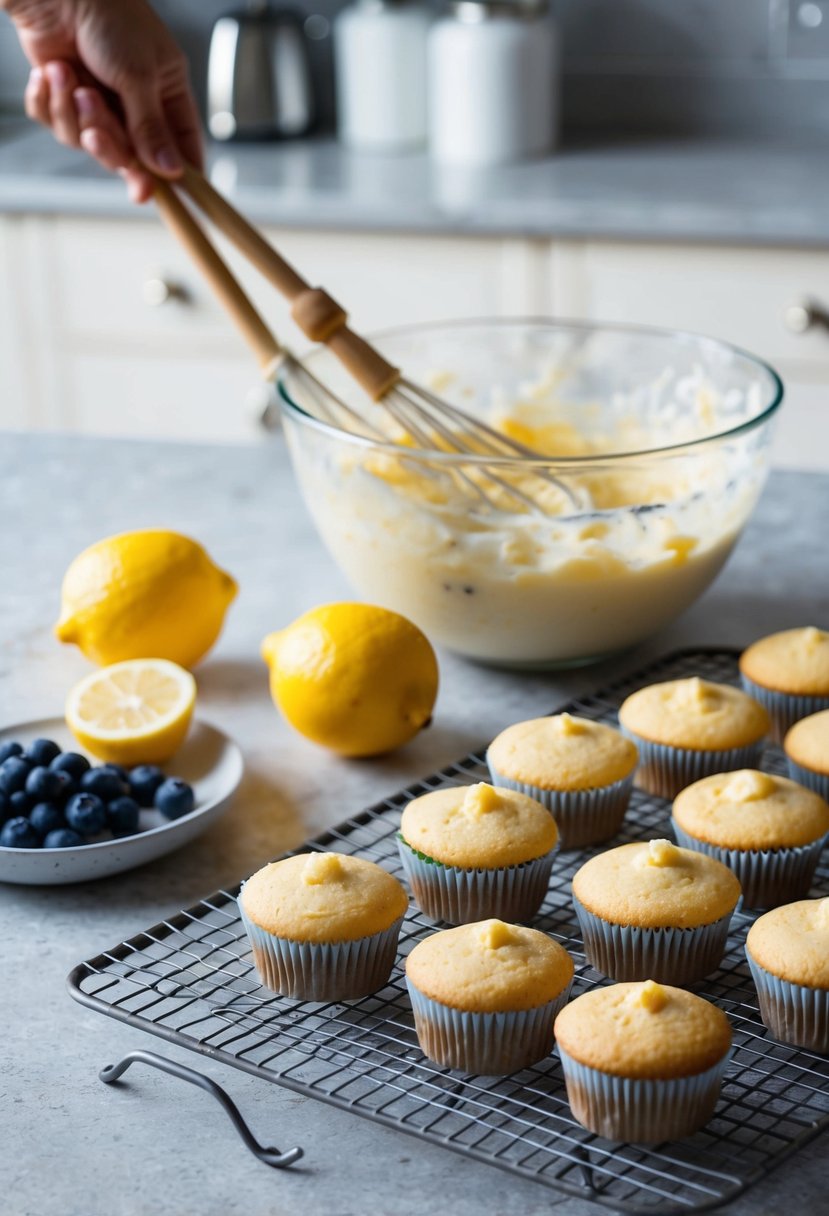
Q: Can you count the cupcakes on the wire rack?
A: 11